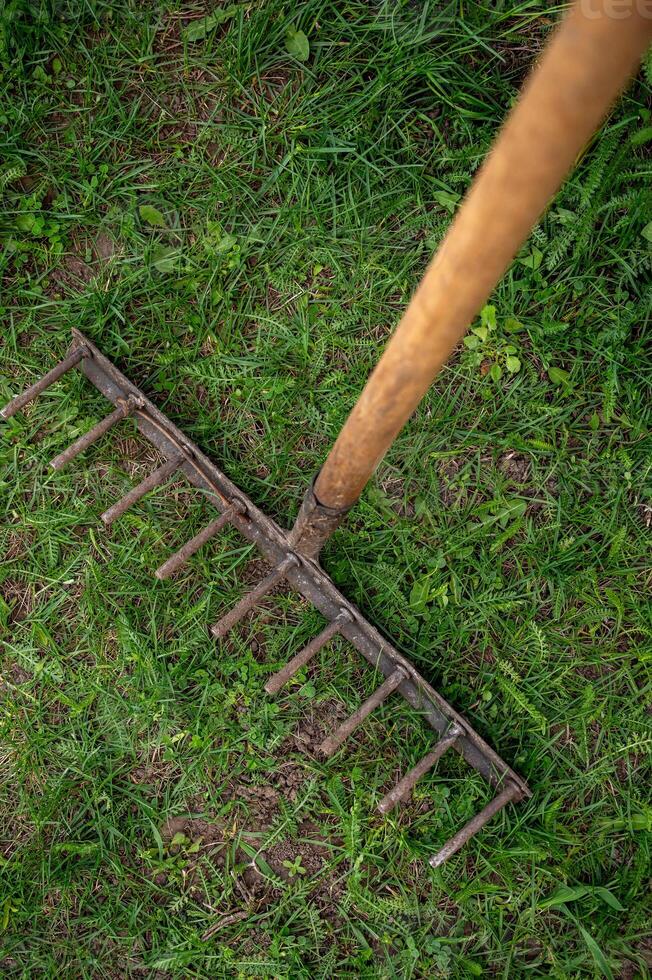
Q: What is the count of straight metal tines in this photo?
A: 9